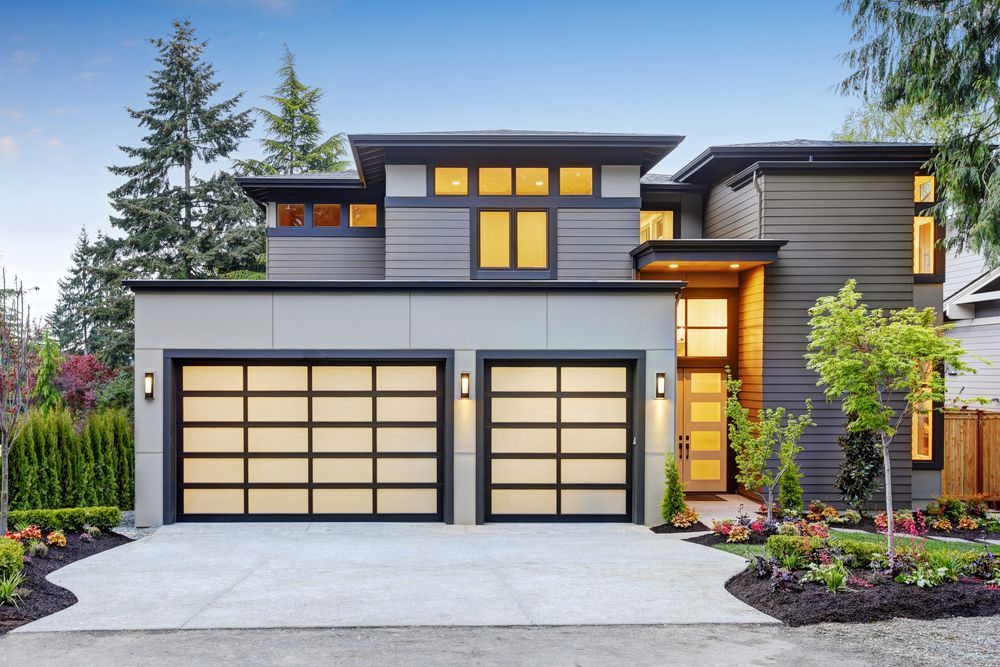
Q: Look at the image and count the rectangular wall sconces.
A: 3